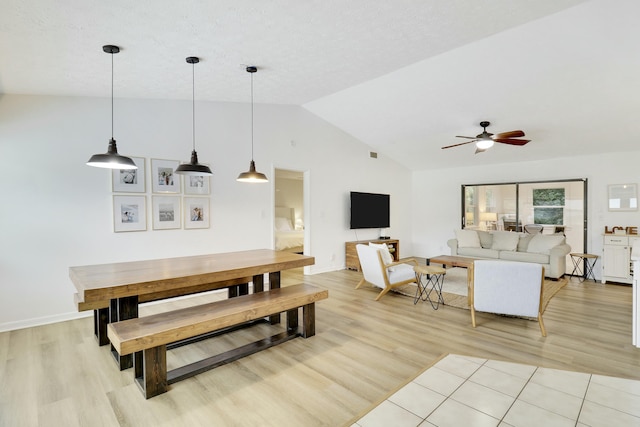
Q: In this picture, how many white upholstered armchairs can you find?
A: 2